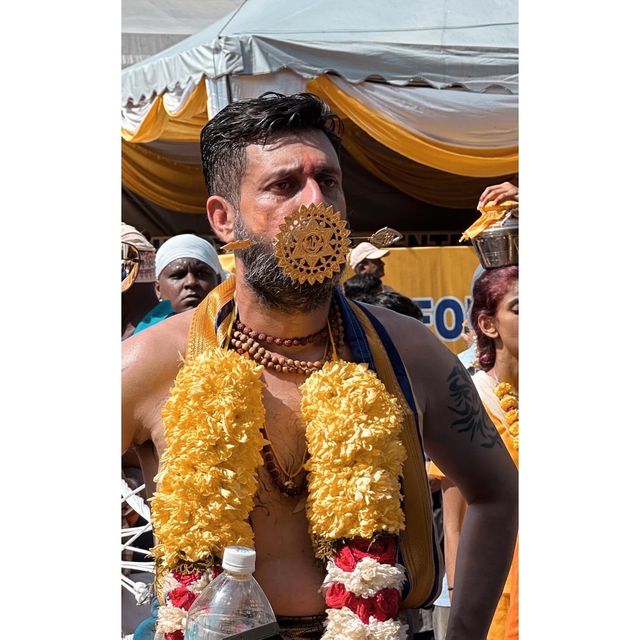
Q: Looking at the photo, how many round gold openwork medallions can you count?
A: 1